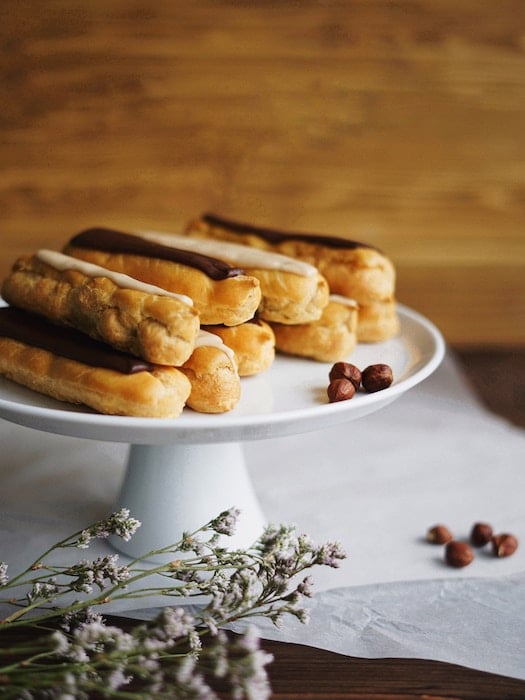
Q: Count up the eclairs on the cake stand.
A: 9